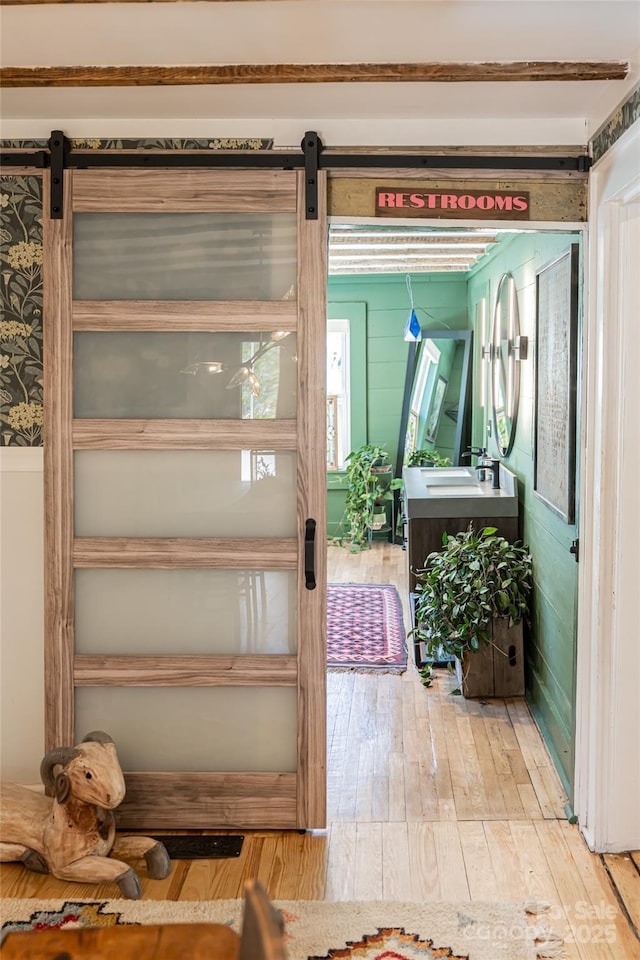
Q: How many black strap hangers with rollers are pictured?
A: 2